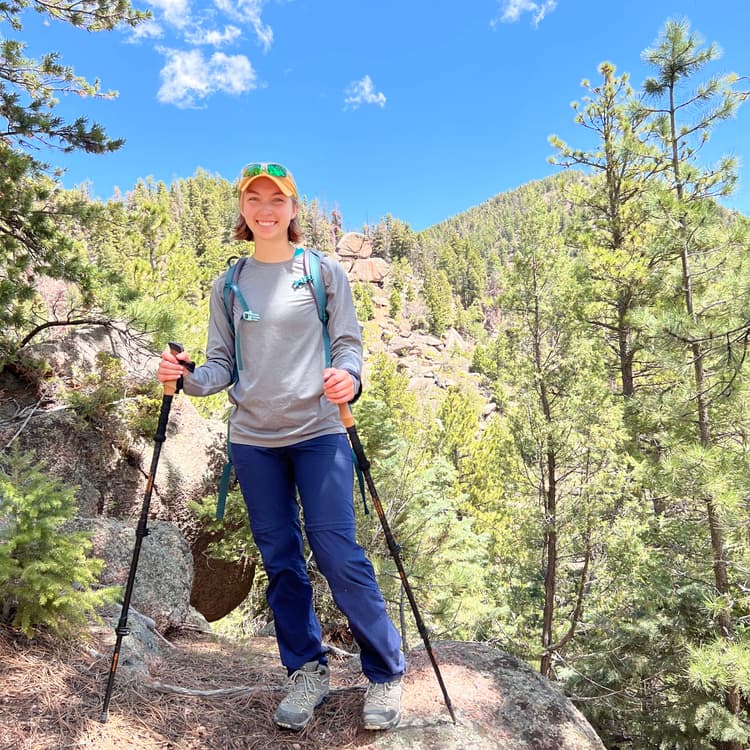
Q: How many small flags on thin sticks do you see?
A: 0